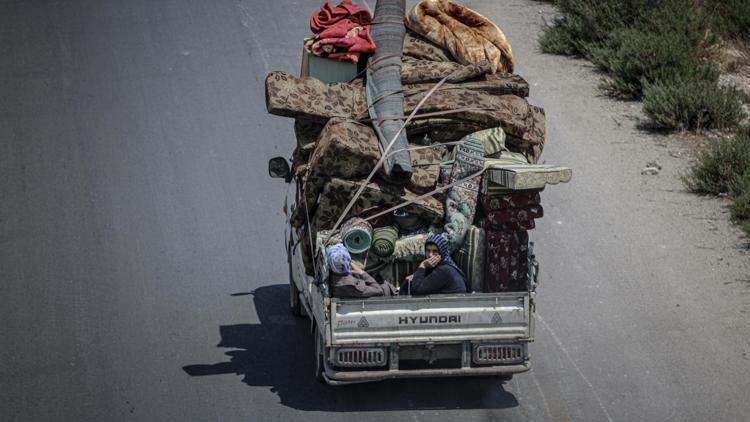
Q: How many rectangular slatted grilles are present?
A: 2